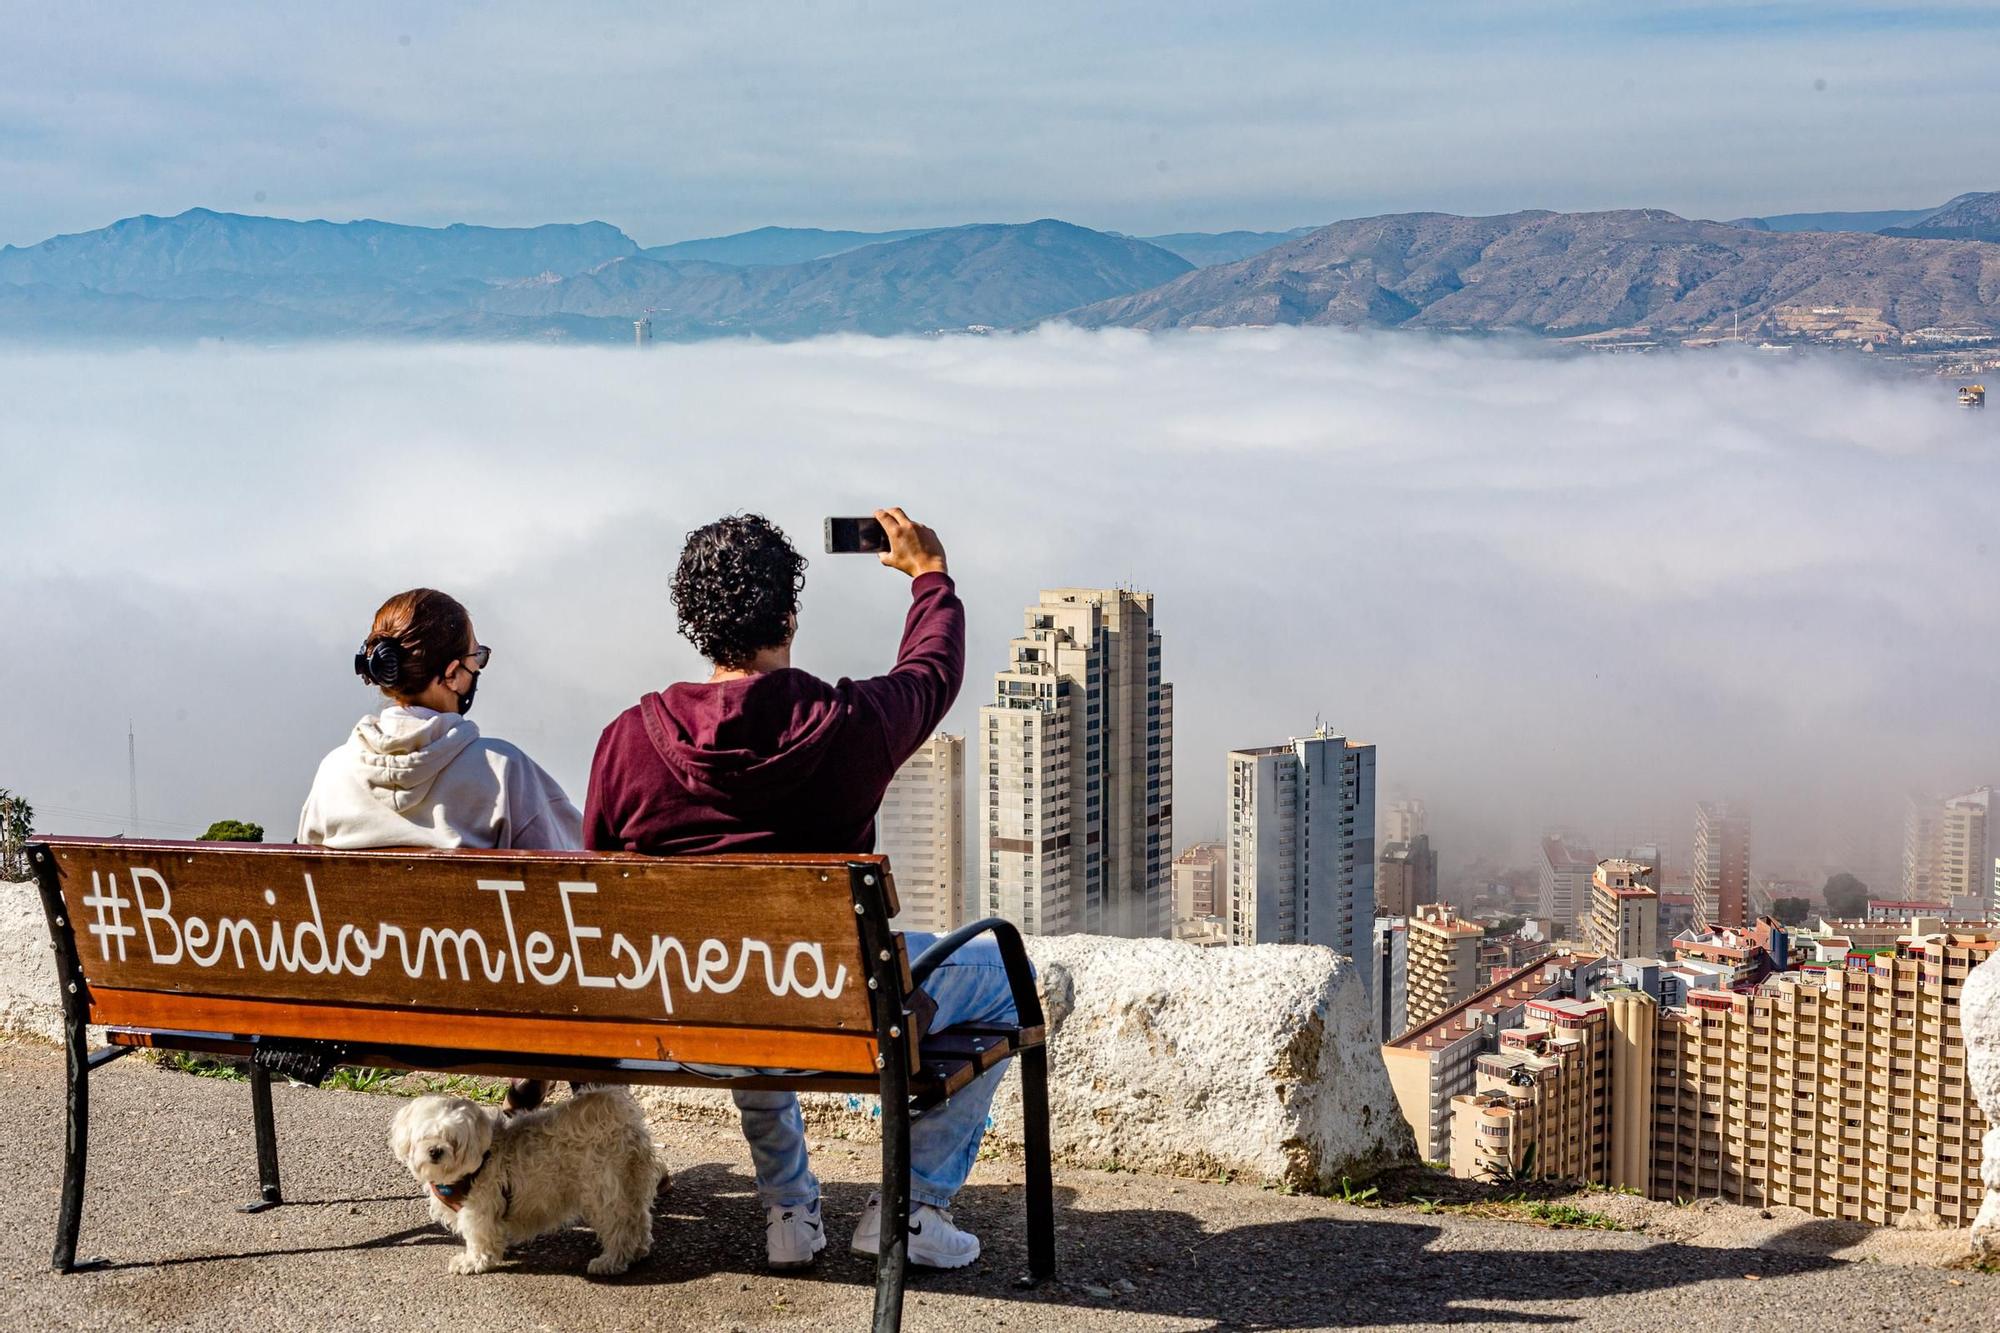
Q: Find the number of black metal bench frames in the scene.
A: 2